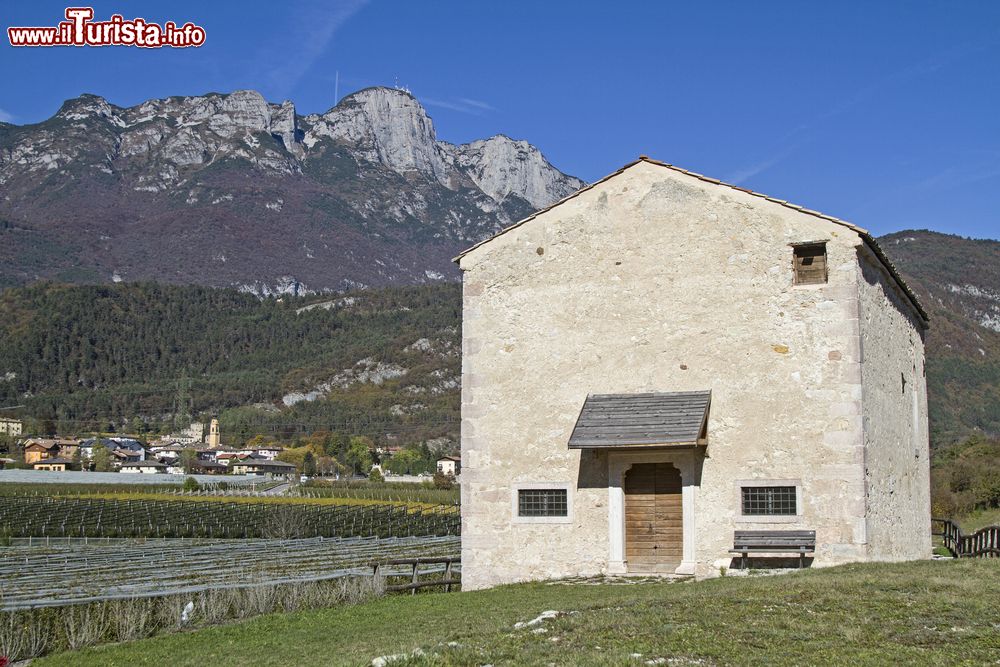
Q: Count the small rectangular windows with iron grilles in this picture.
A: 2